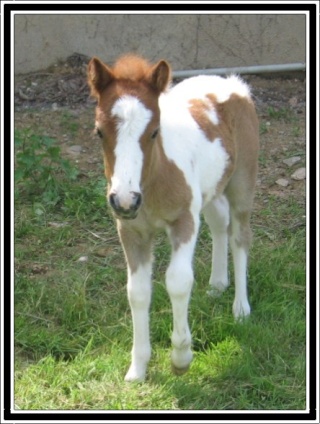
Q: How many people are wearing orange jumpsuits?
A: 0